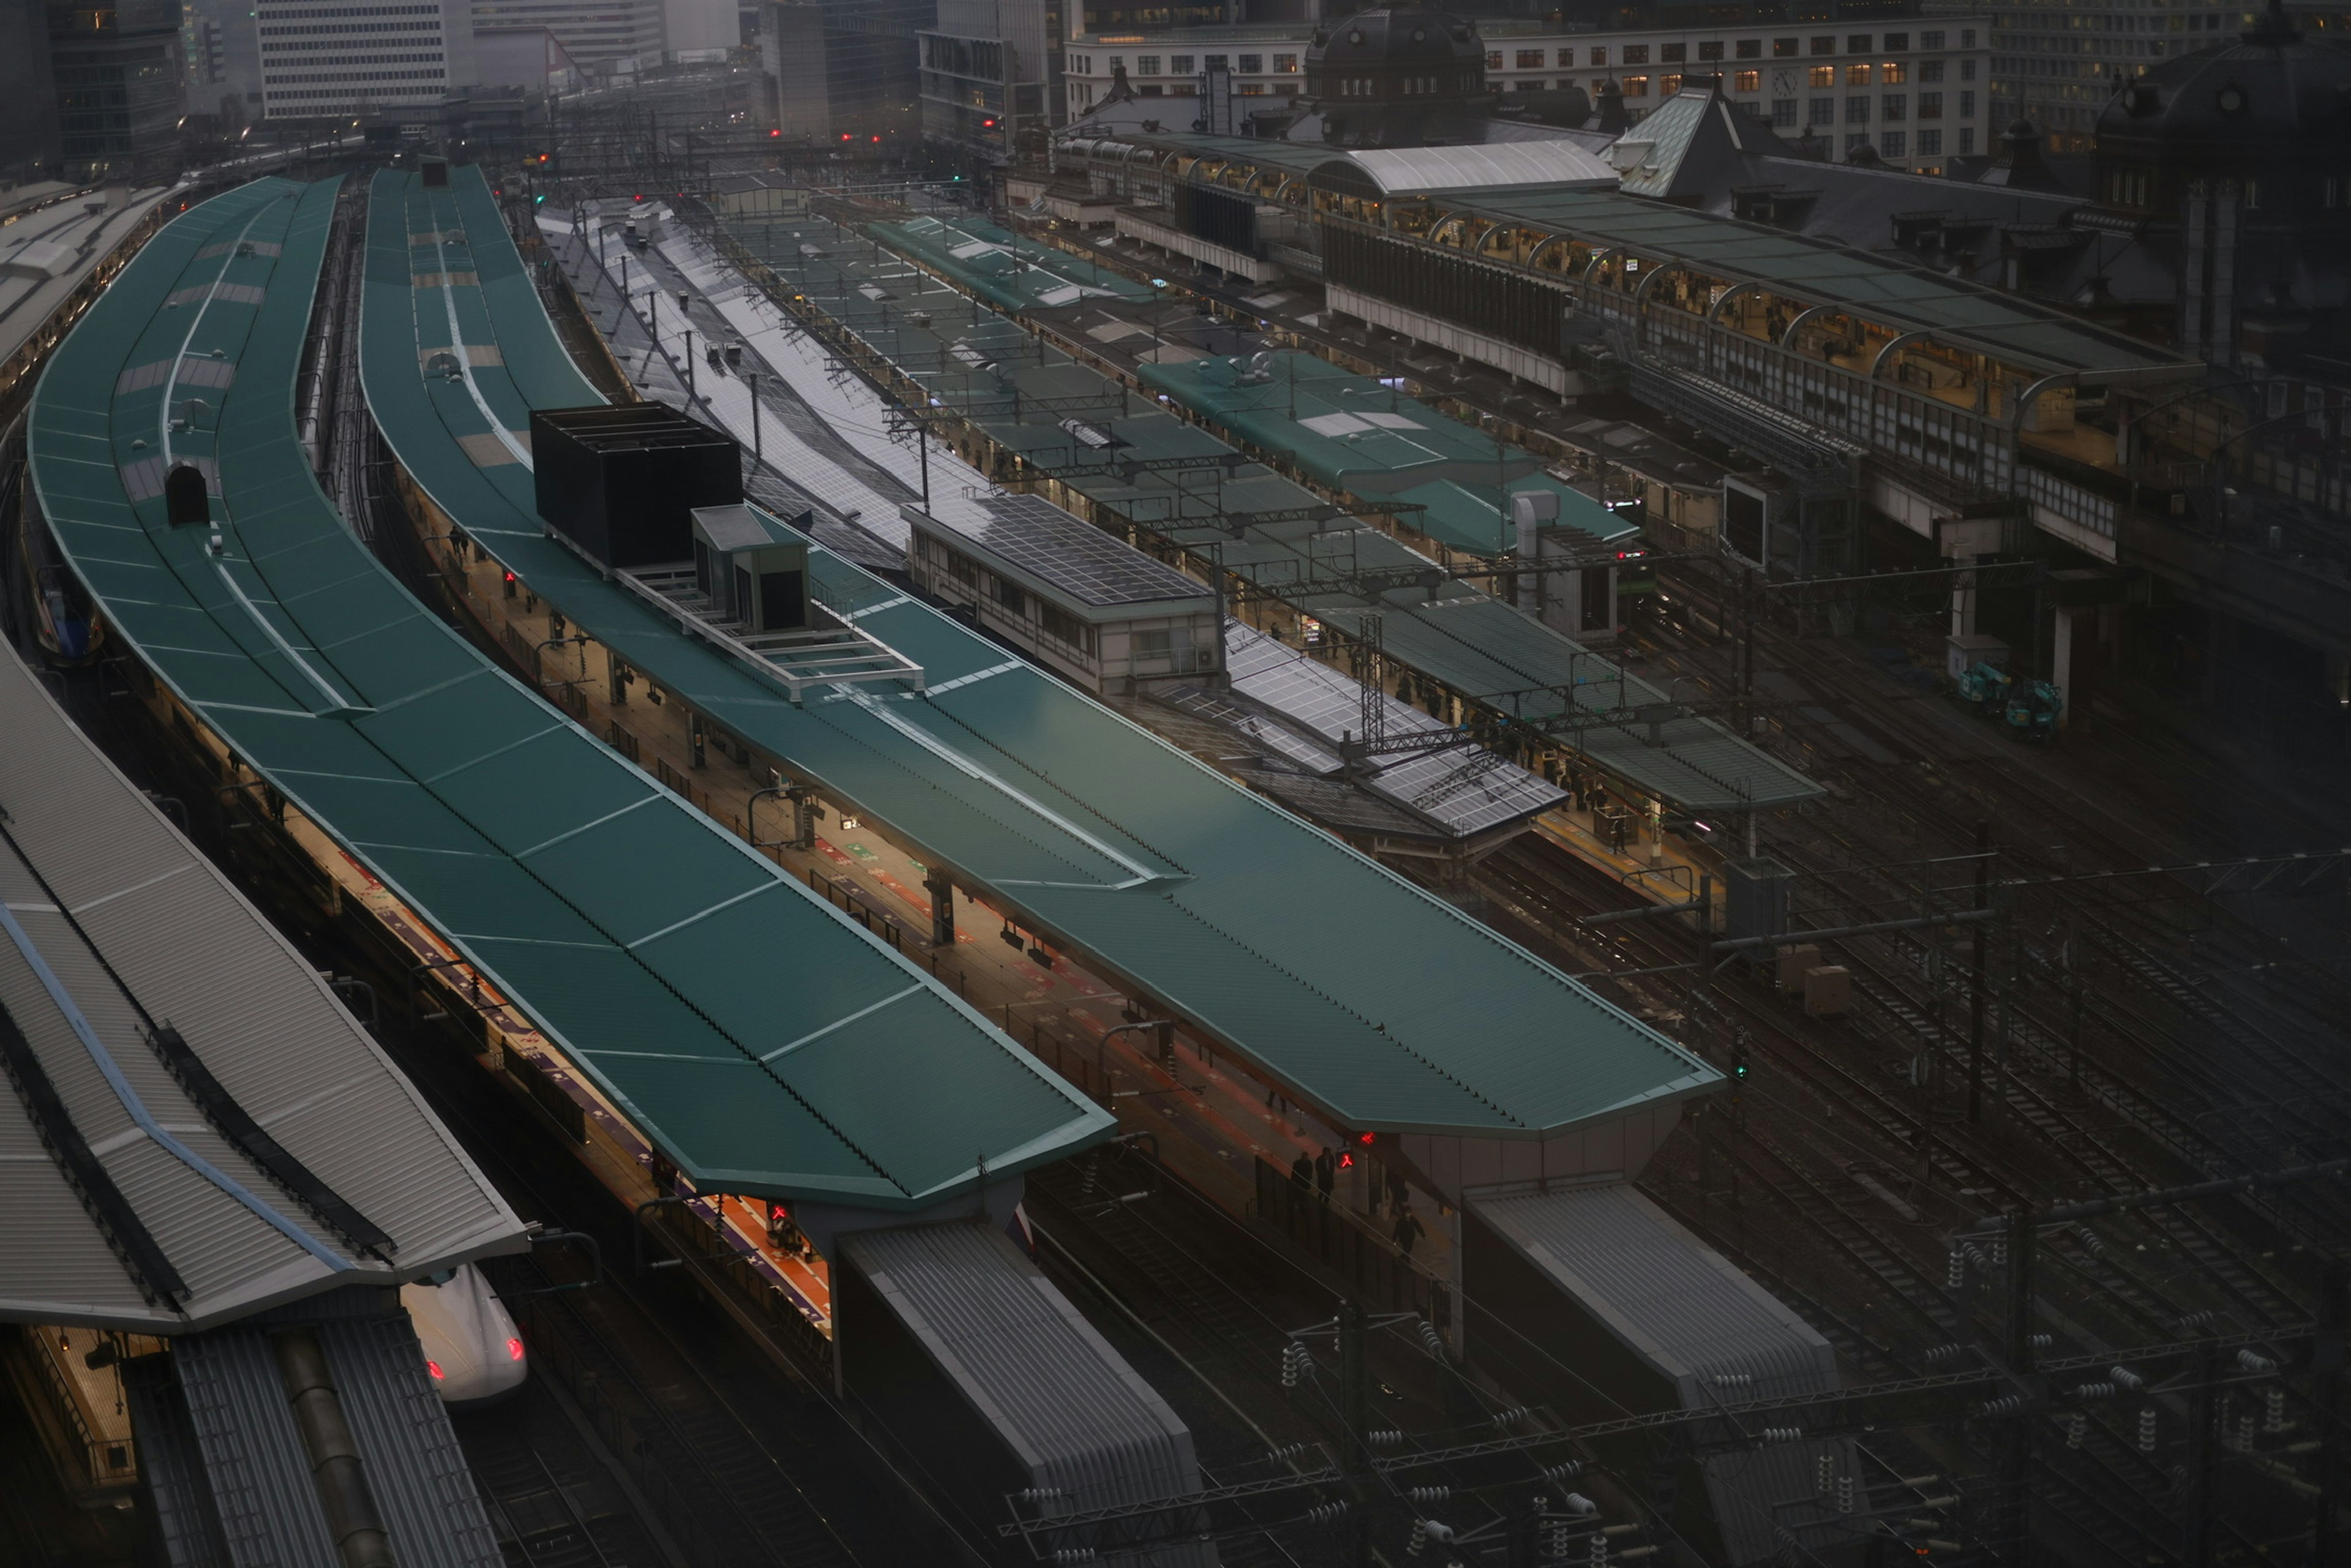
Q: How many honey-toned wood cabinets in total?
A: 0